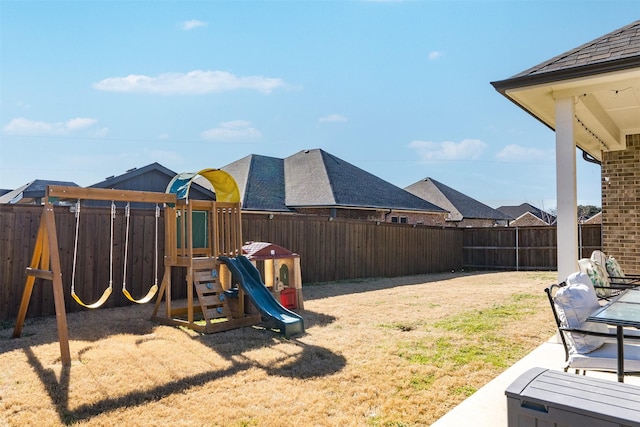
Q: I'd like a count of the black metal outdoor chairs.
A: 4